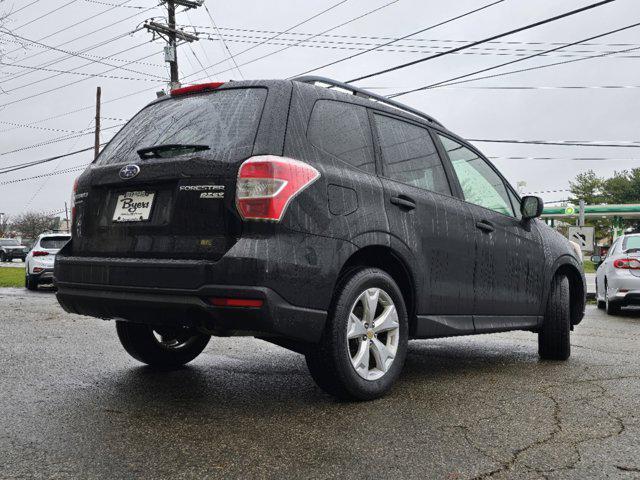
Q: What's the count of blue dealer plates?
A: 0